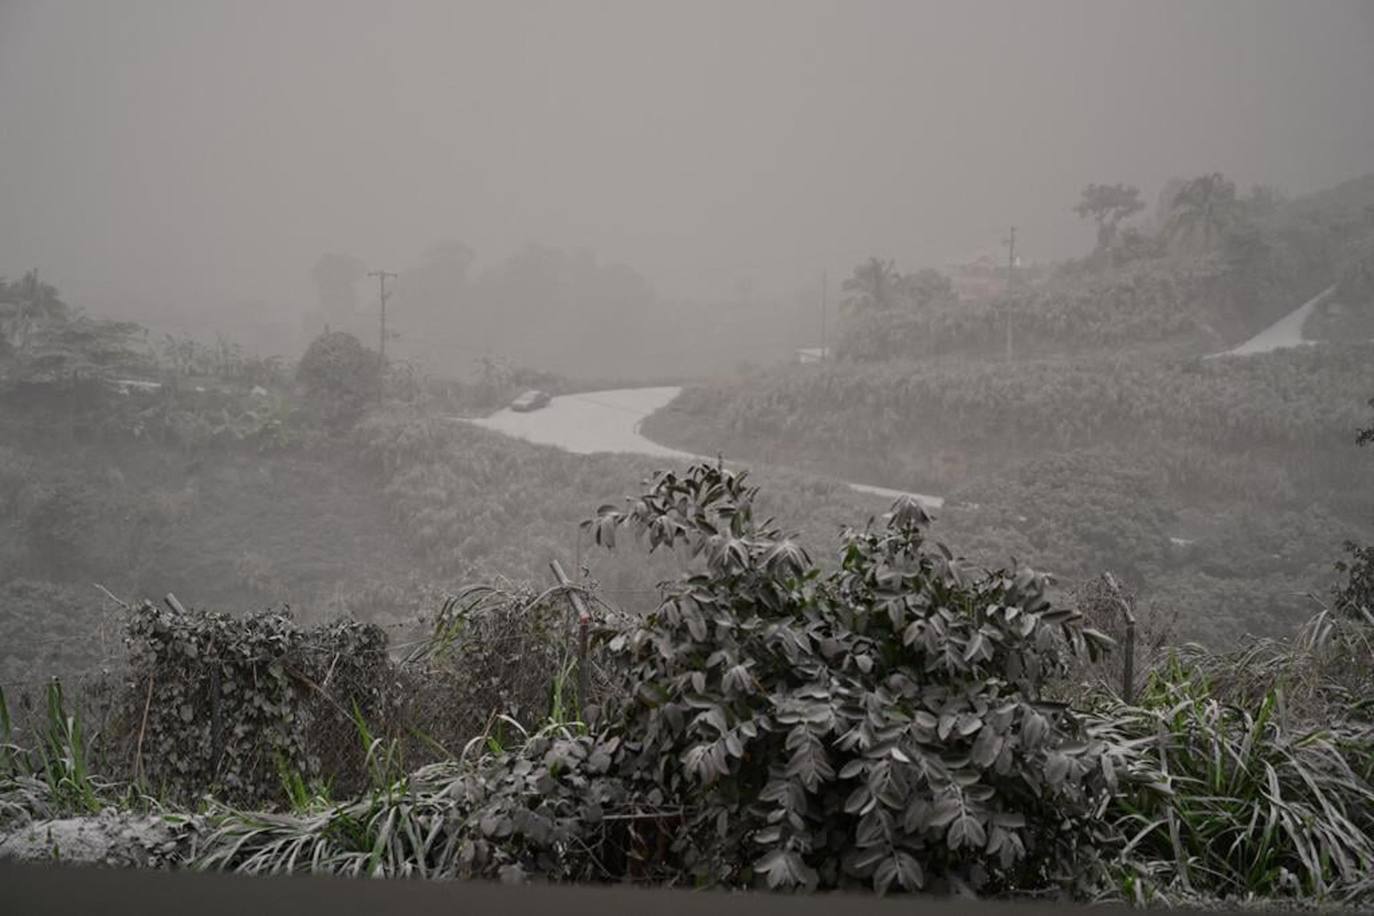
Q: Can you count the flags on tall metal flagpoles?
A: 0